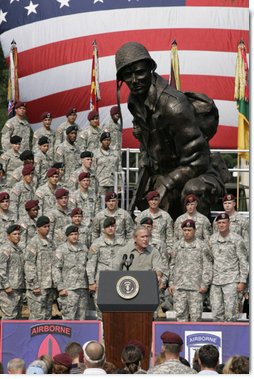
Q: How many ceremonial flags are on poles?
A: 4